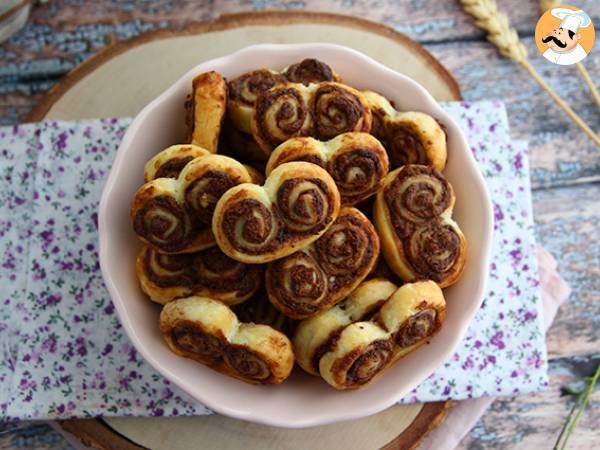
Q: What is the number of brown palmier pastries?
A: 14